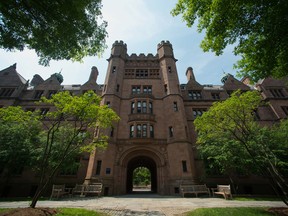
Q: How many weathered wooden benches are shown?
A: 4